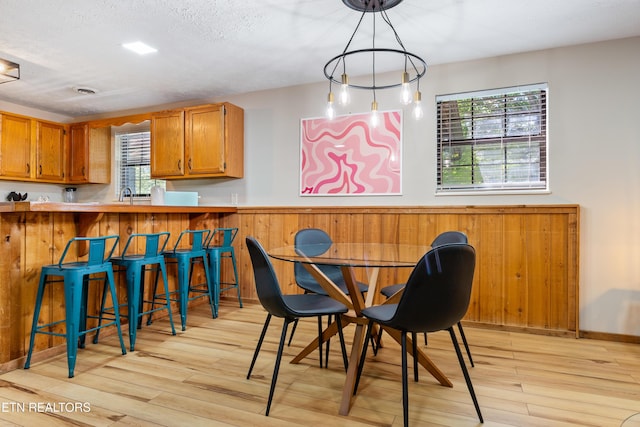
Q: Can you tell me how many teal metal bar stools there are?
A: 4